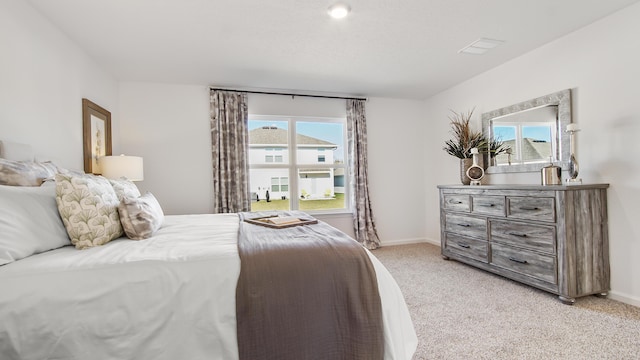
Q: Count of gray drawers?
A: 7